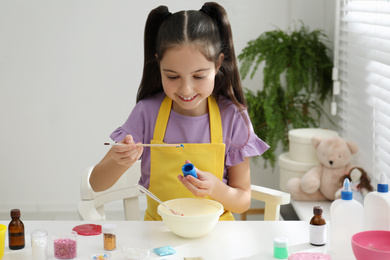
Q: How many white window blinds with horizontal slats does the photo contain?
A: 1